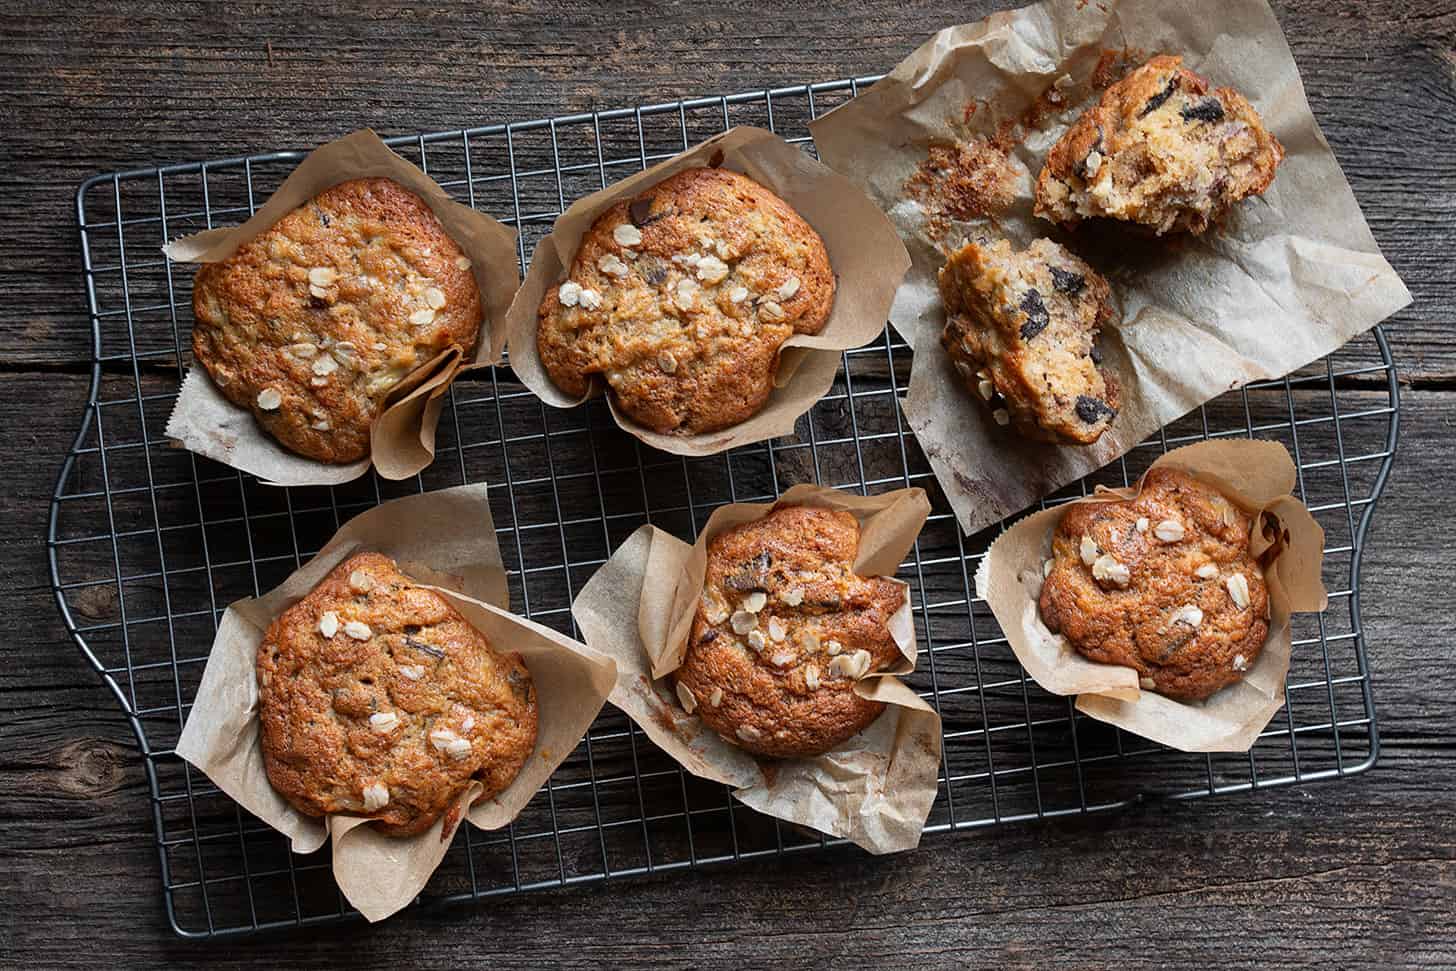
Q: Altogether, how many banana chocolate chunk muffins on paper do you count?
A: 6